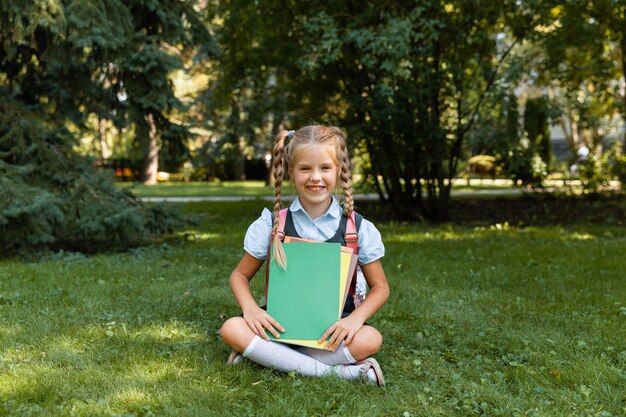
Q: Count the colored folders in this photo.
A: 4